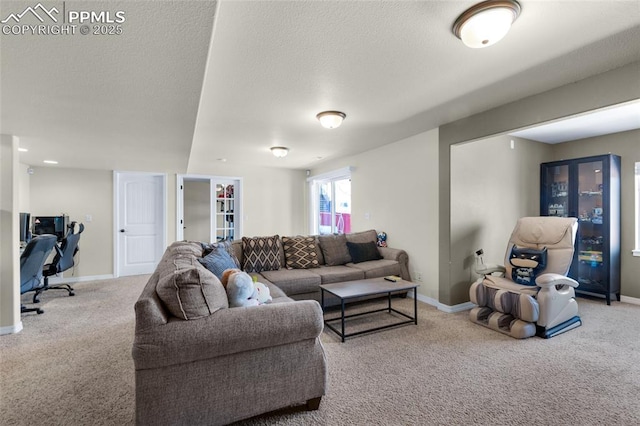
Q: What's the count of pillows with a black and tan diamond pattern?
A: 2